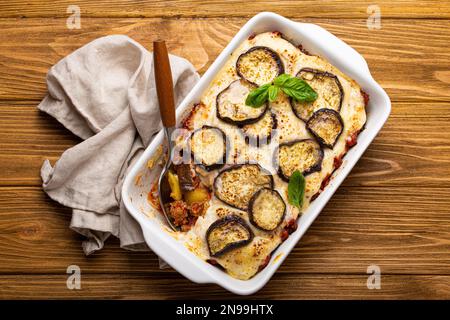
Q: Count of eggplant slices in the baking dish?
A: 10